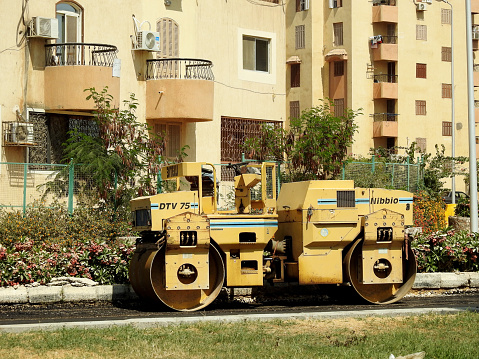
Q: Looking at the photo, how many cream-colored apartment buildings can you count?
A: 2